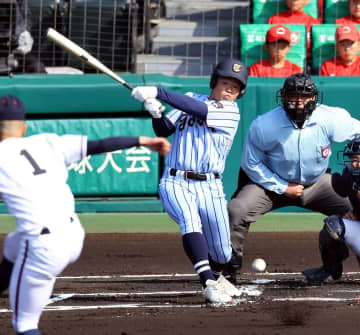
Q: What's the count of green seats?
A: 4